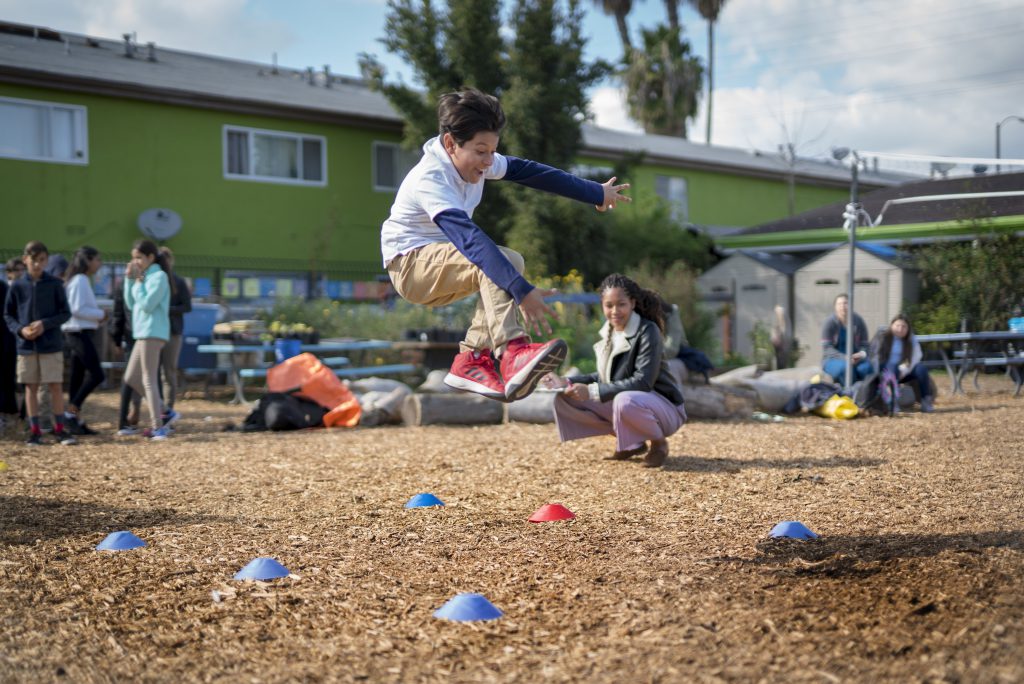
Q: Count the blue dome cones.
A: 5